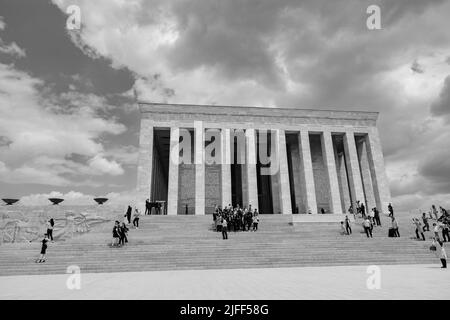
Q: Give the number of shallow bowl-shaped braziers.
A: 3